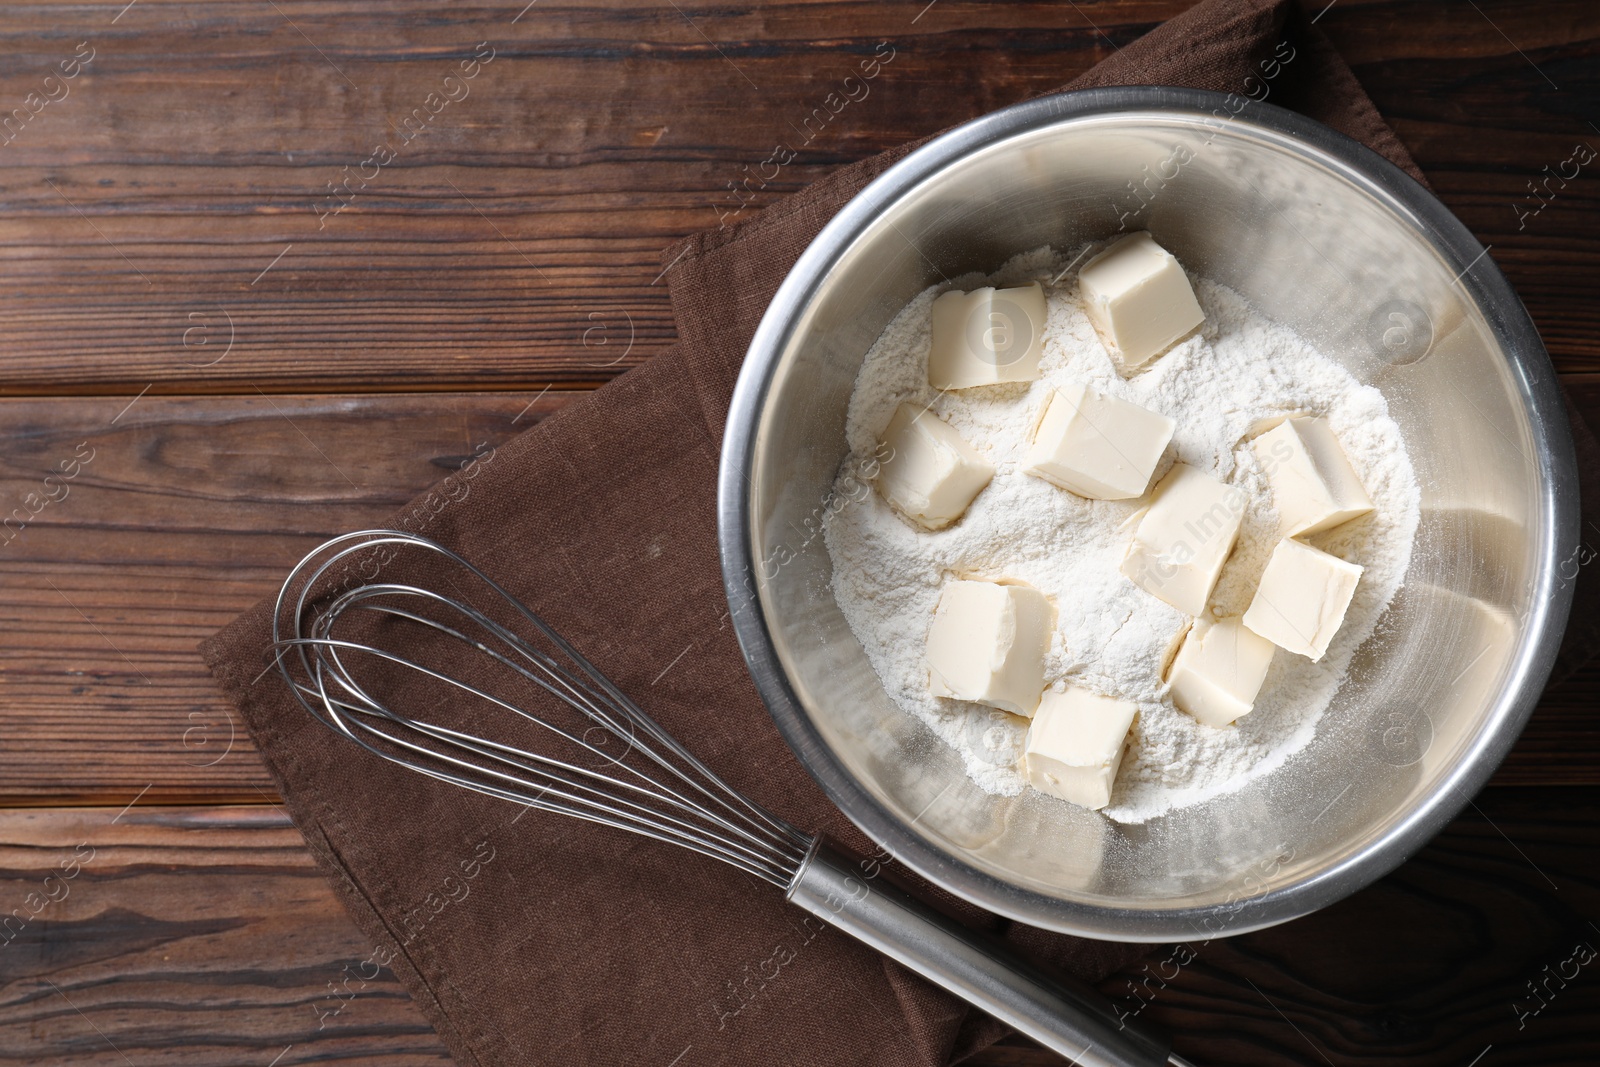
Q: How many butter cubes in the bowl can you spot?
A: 10